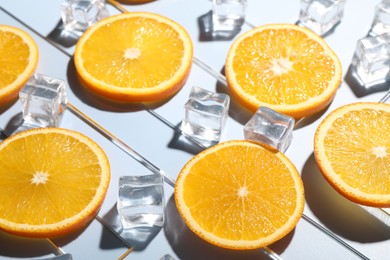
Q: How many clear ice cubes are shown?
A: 9